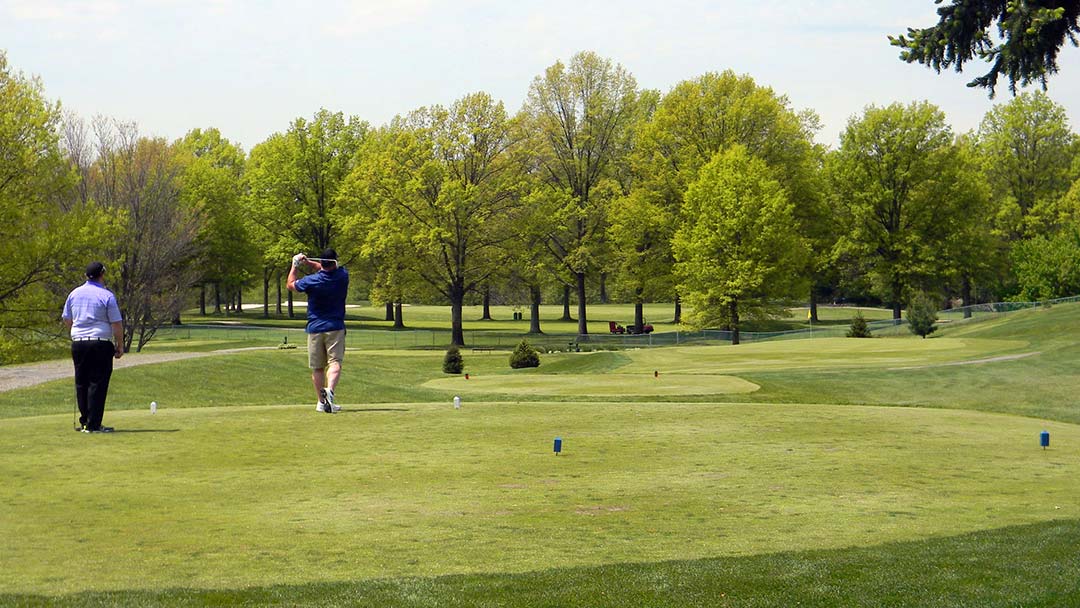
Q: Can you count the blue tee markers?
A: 2